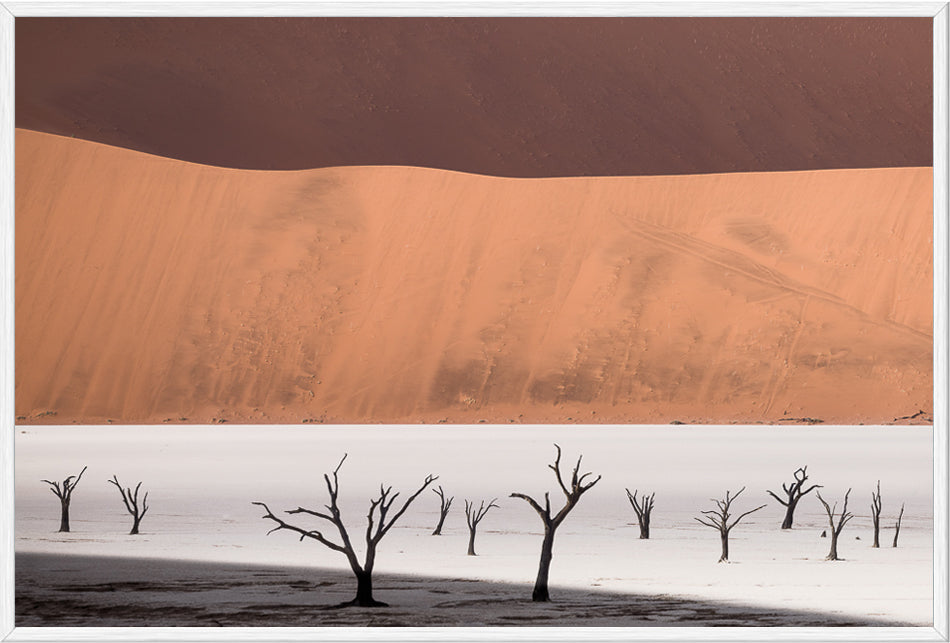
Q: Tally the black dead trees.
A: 12